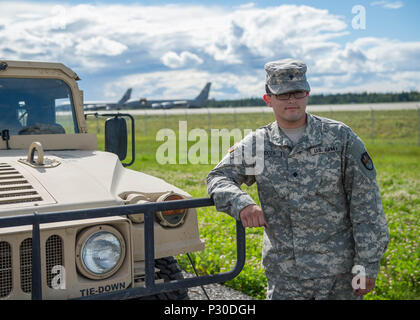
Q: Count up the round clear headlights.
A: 1